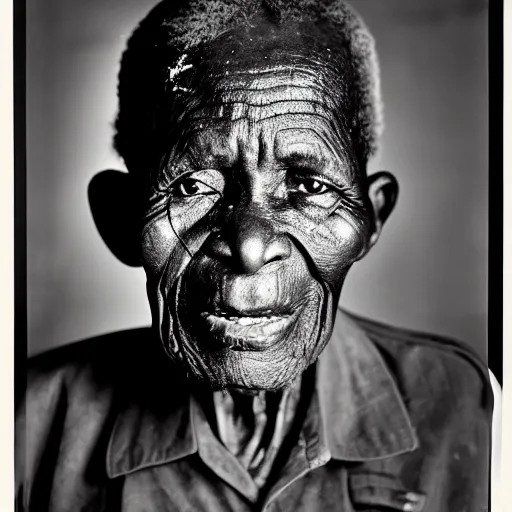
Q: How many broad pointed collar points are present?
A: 2